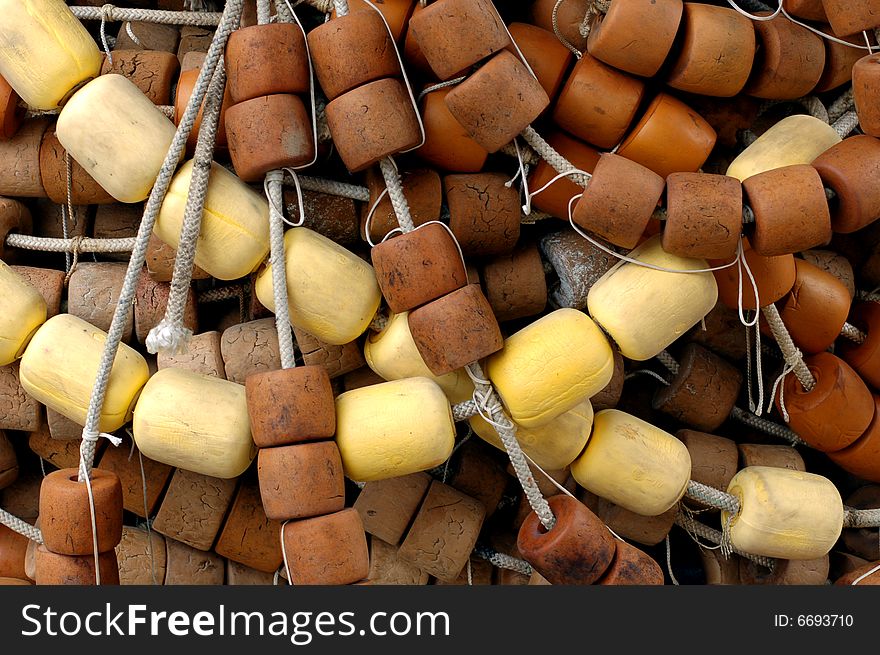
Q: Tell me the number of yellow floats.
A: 15